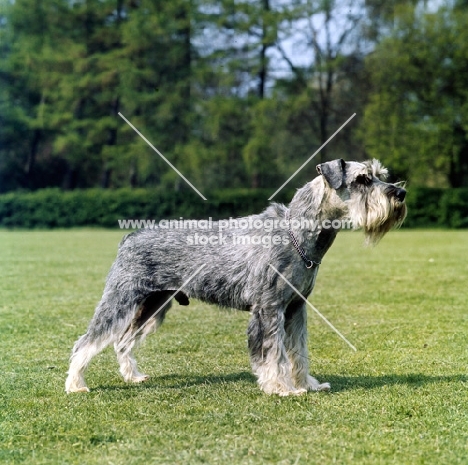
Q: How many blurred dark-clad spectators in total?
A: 0